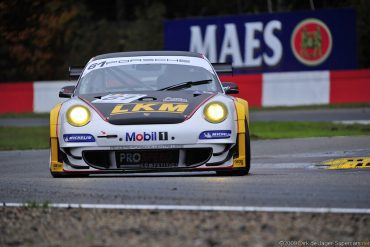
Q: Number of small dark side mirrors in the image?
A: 2